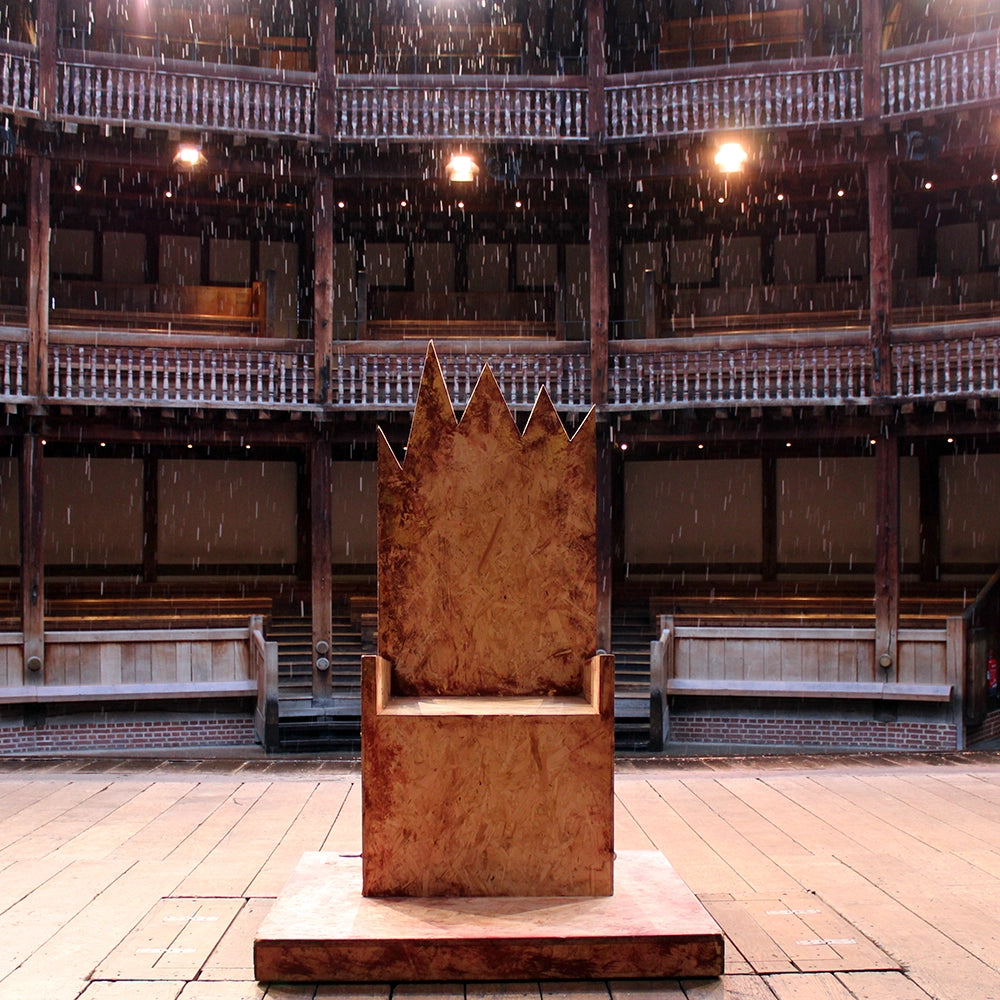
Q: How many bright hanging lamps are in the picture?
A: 3